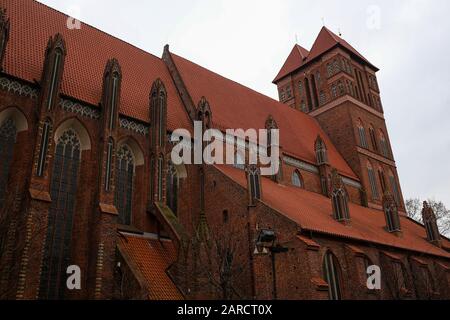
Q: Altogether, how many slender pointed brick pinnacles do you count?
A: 11